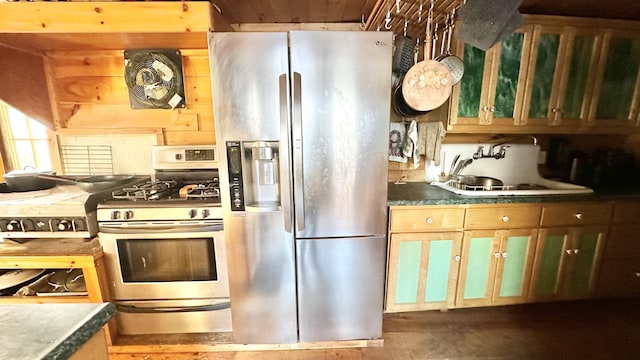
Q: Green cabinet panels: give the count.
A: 11